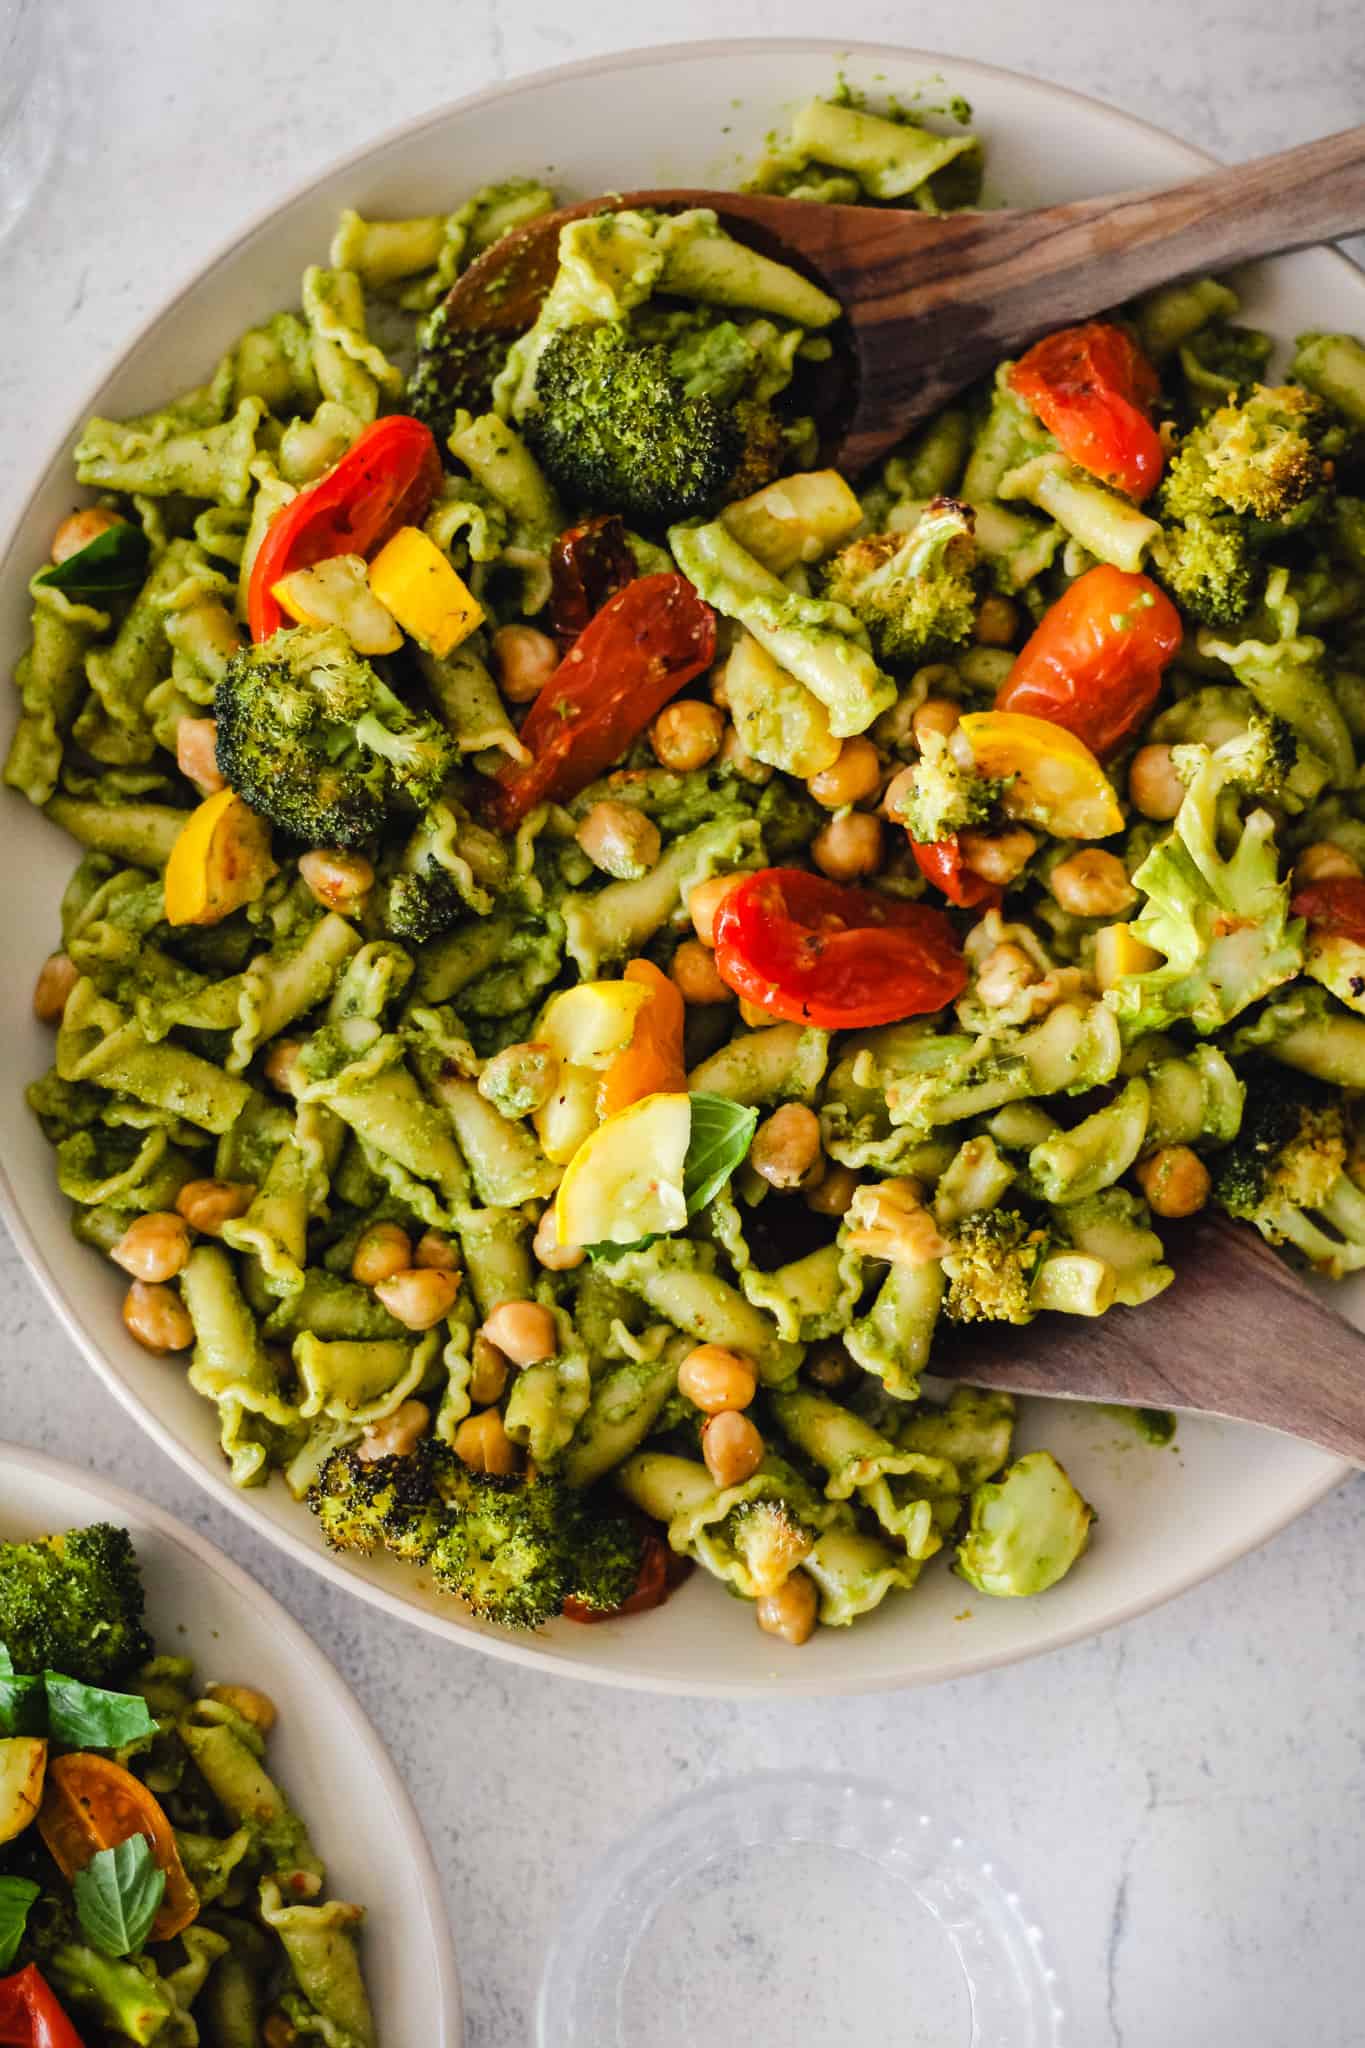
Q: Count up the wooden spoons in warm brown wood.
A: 2